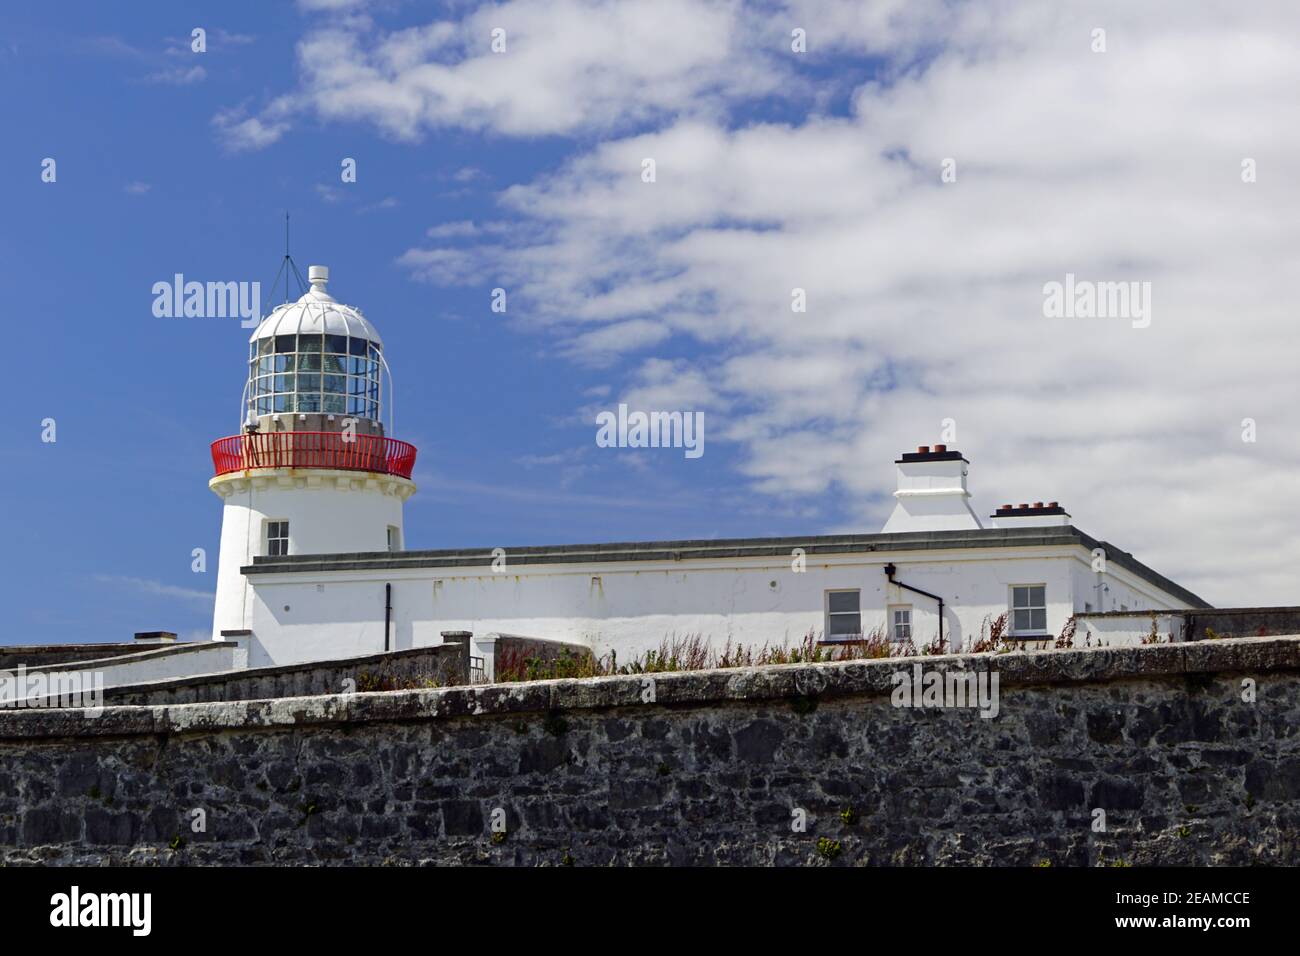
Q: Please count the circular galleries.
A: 1